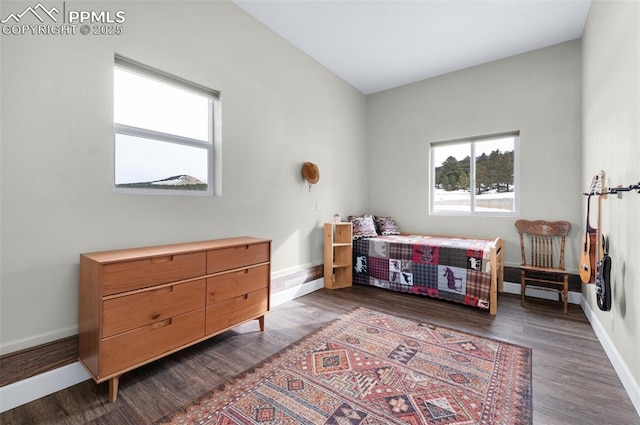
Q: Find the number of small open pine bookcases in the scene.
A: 1